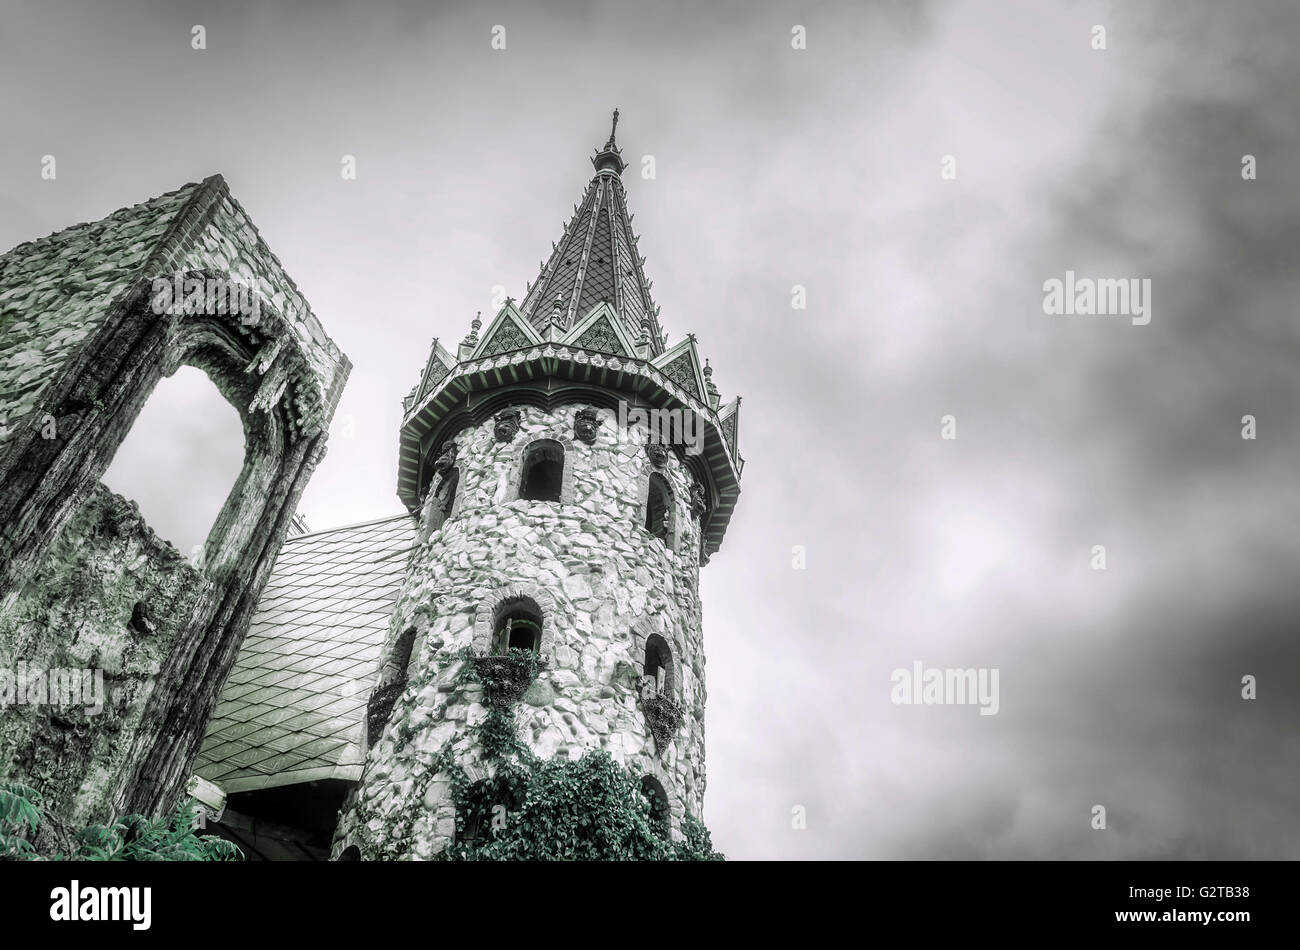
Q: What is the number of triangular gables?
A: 5